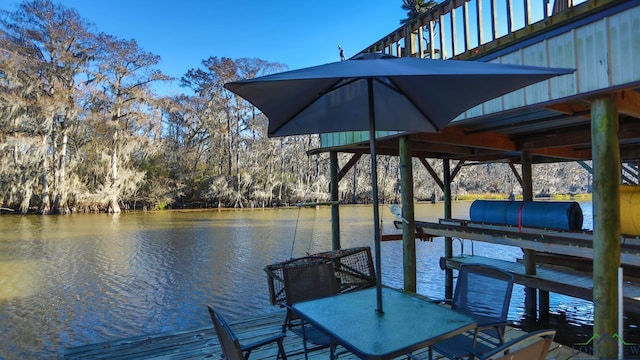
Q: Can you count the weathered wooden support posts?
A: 5